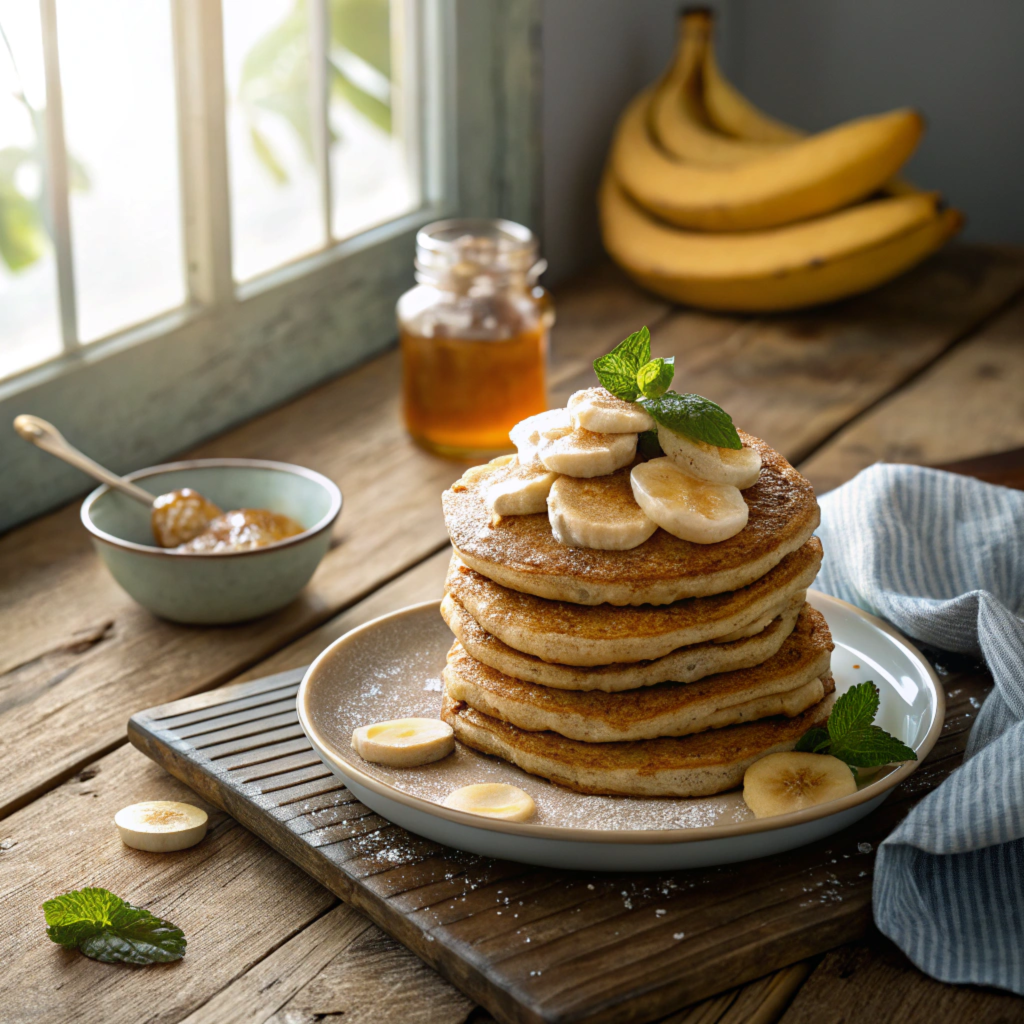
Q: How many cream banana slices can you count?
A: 11